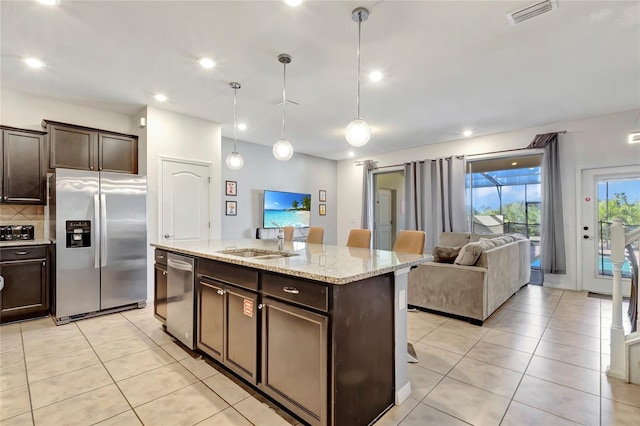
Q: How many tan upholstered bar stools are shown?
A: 4